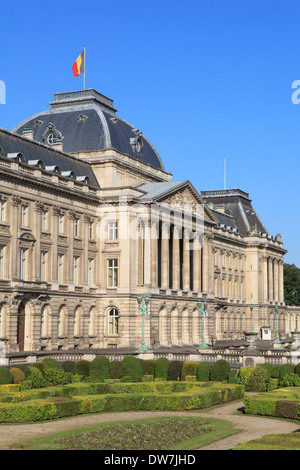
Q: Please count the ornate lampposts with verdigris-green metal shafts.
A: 4